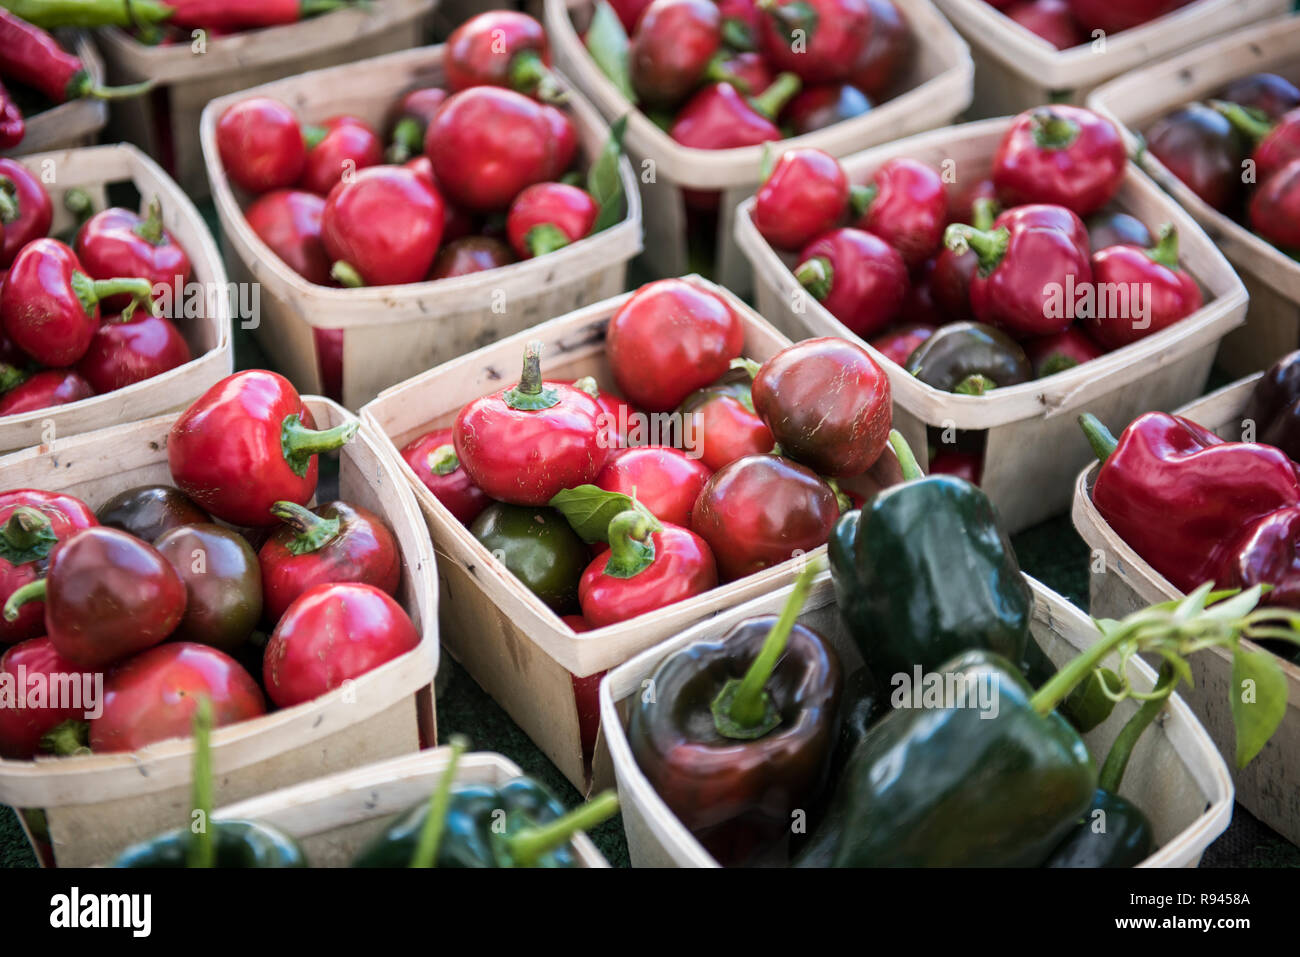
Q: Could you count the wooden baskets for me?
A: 13